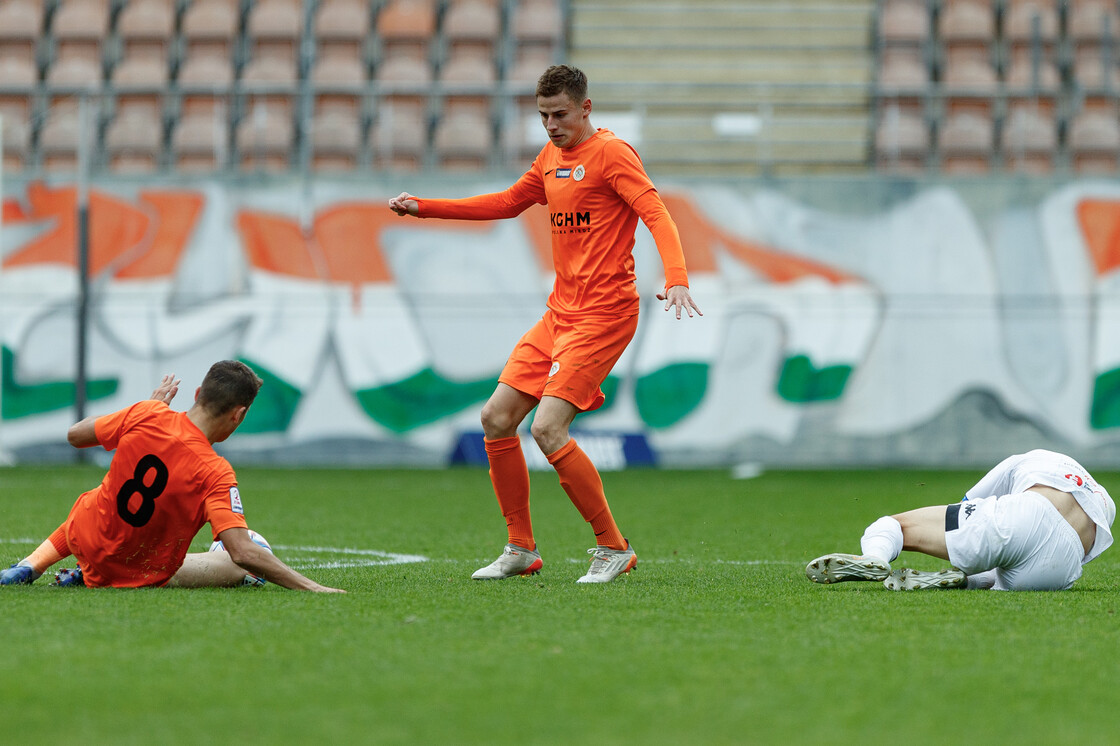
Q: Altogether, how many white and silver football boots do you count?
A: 4